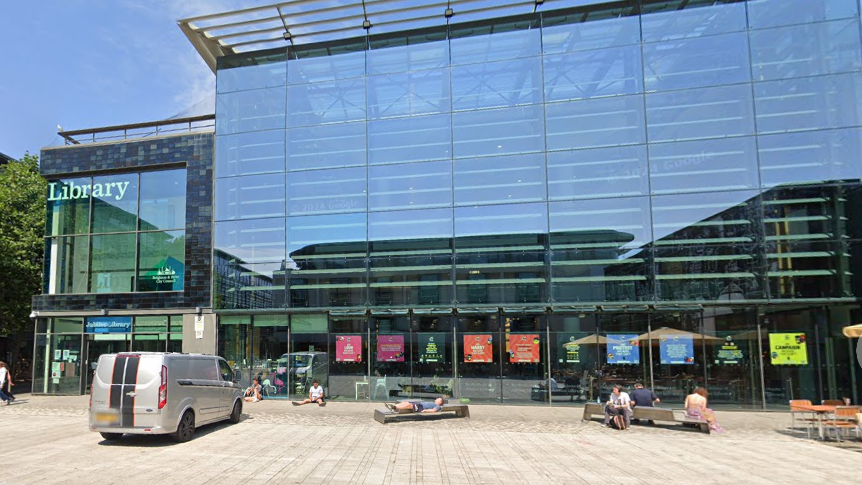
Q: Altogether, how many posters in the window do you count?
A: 10